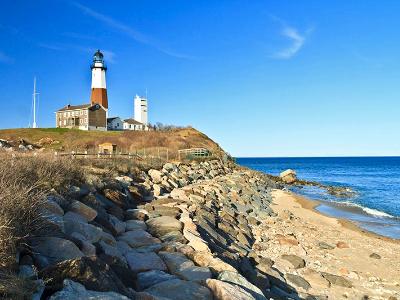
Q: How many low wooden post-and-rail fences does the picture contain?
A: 1